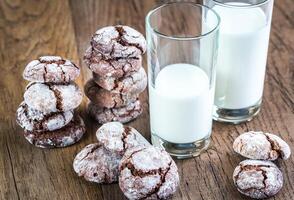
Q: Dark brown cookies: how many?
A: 14